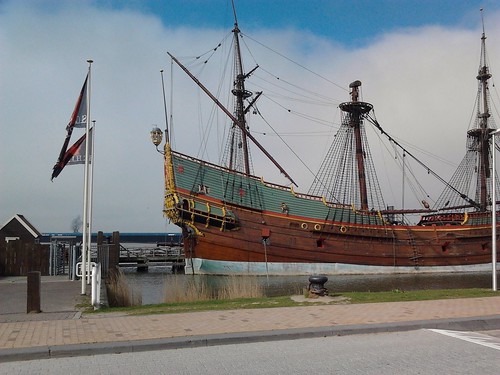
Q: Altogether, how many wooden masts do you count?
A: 3